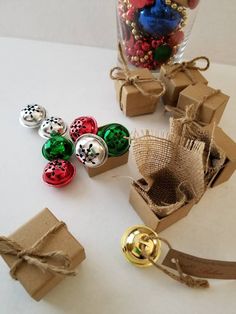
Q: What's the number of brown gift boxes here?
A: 7